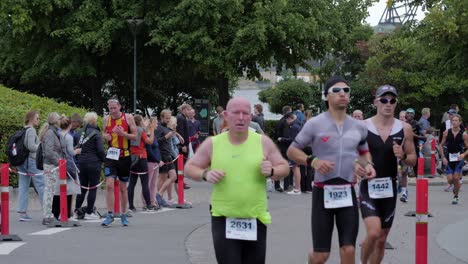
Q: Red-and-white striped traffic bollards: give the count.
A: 7